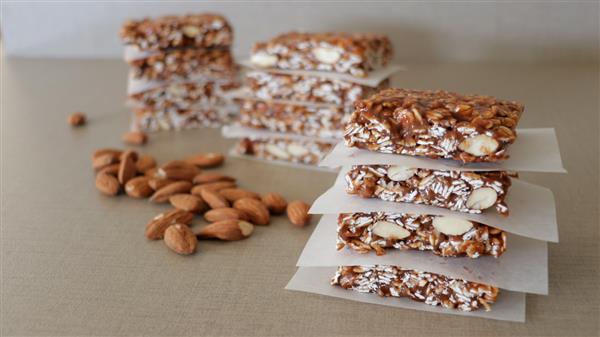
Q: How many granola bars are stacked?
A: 12